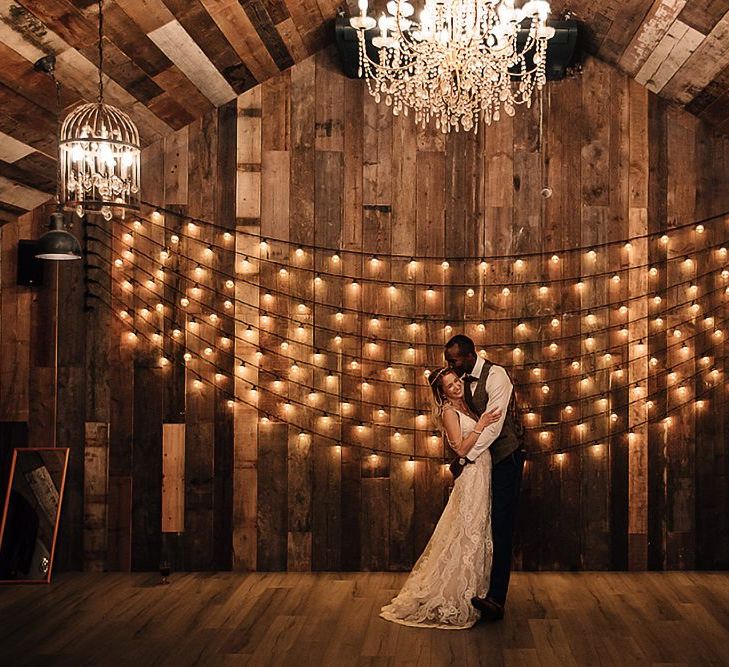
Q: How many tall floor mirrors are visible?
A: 1